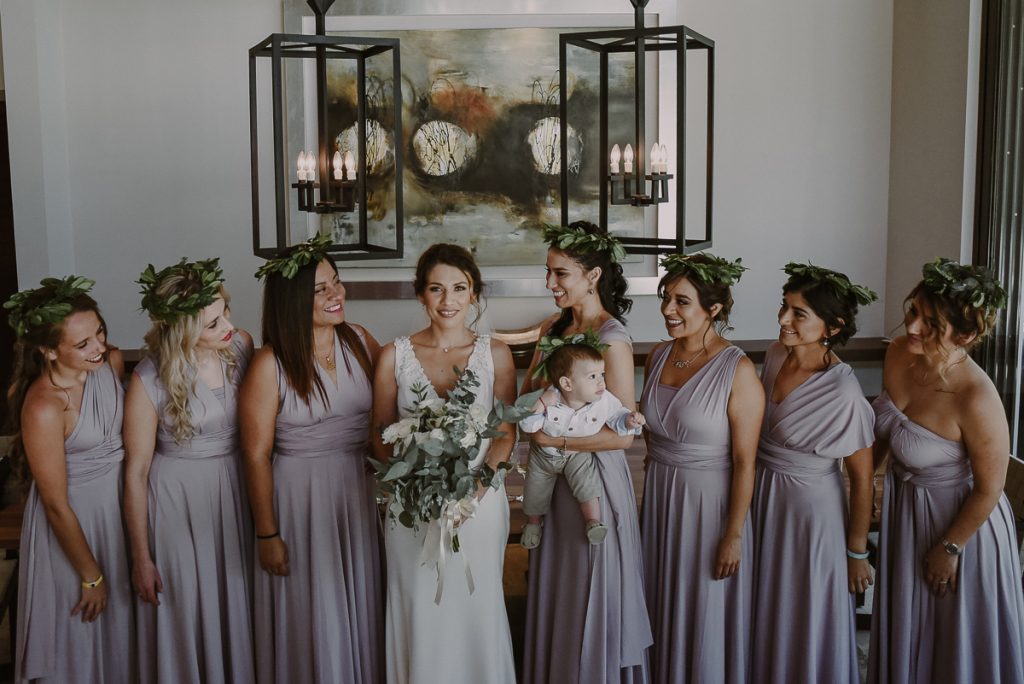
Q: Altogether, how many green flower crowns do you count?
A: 8